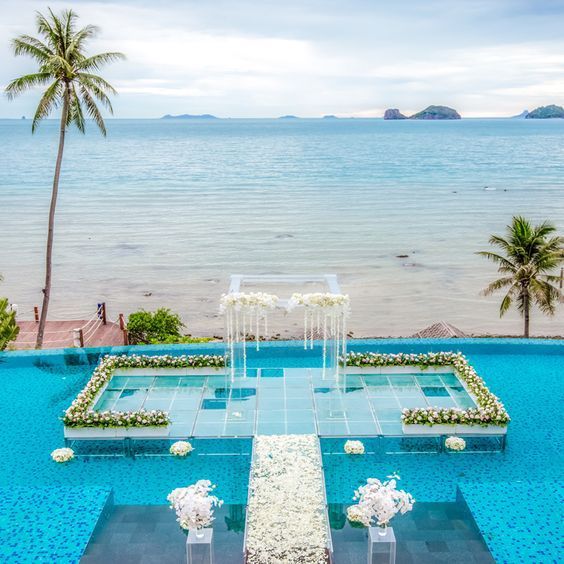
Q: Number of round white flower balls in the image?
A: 4